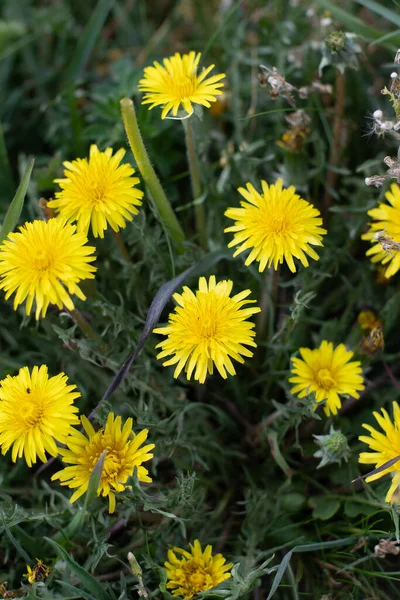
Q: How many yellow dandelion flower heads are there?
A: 11